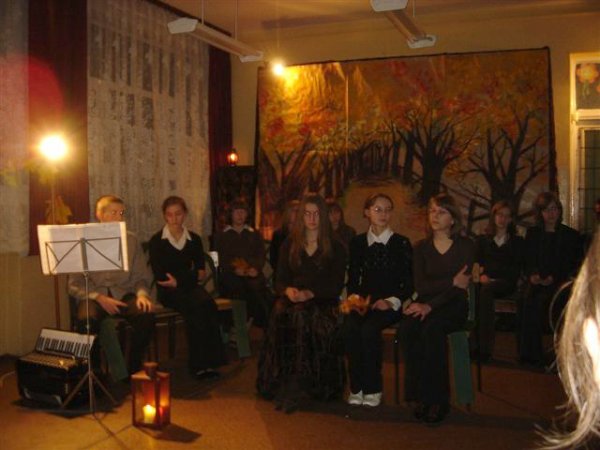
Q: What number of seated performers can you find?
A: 10